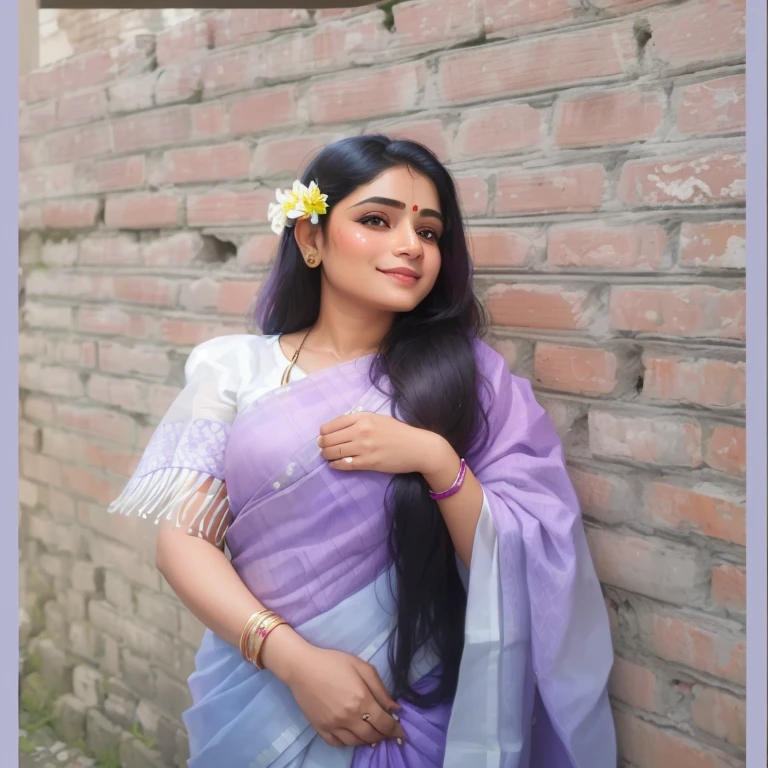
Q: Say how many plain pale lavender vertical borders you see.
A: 2